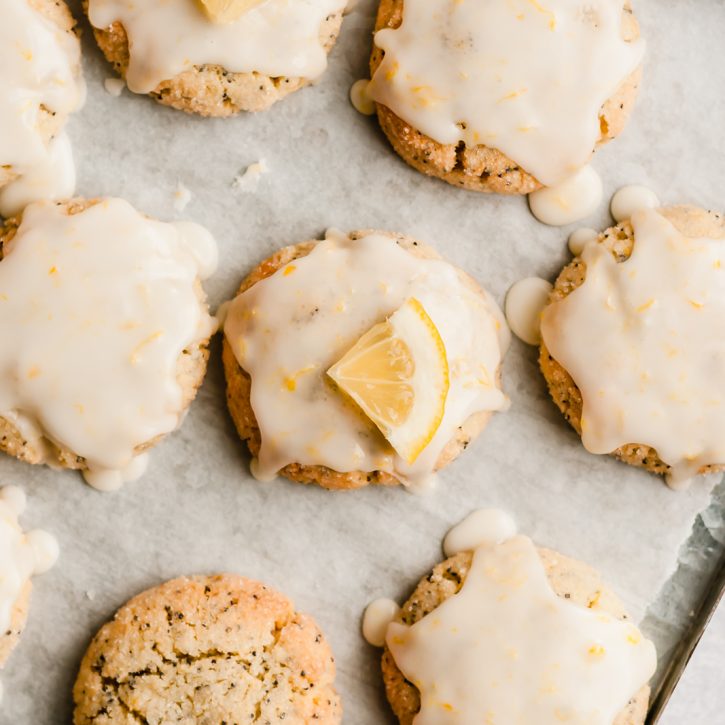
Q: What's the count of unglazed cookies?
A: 1